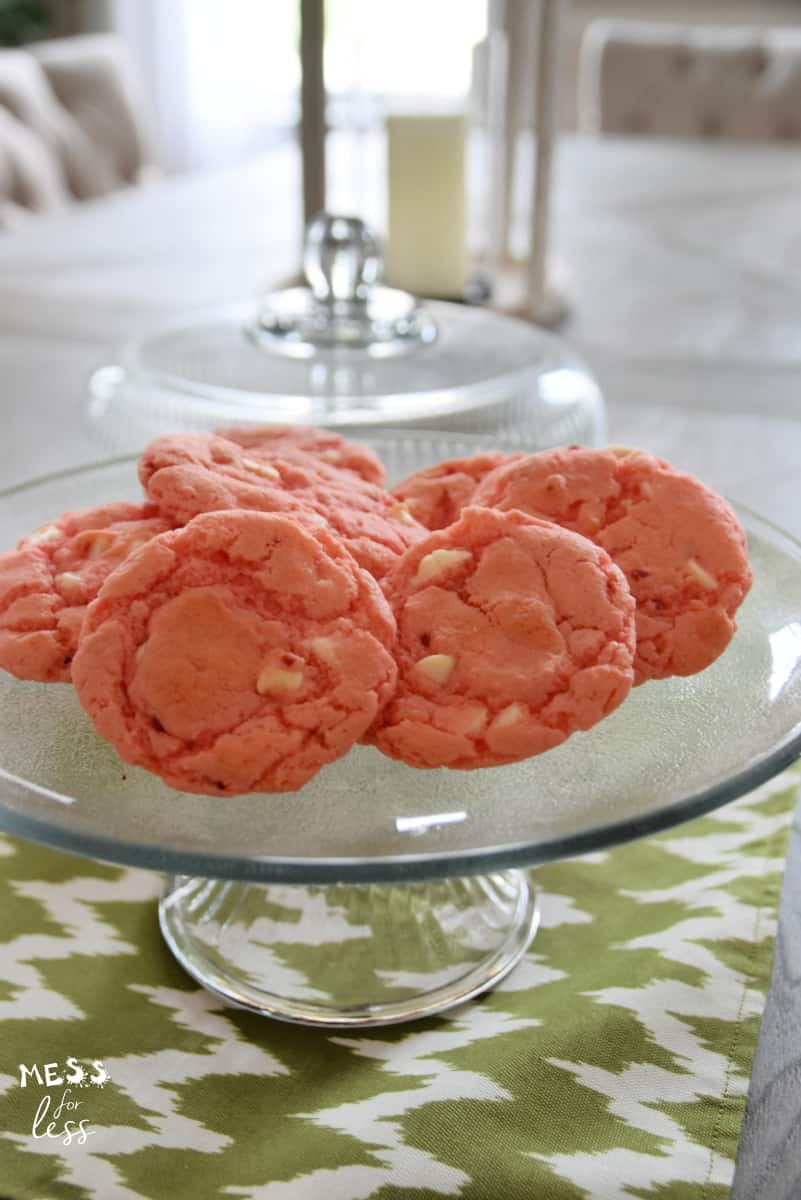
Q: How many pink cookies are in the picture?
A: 7